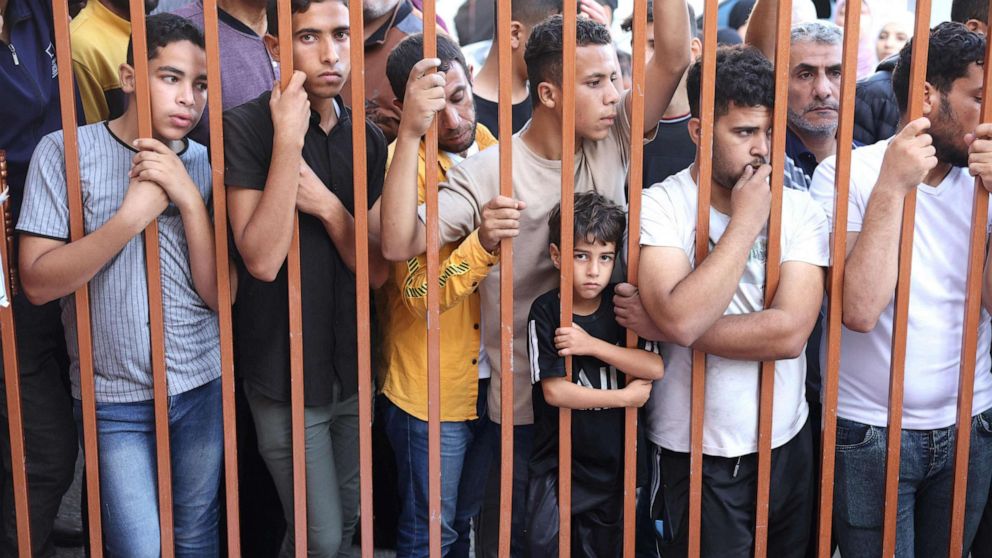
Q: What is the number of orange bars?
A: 15